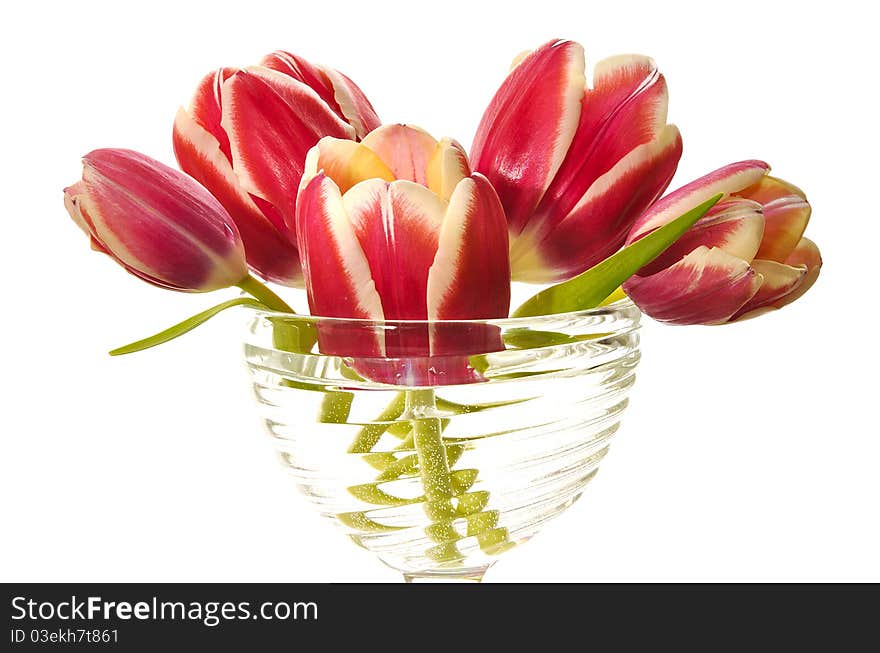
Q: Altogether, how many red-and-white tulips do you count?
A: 5